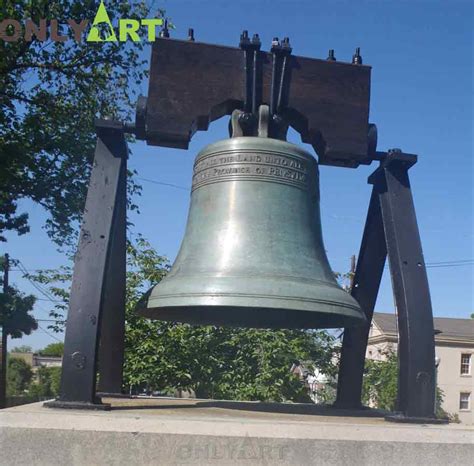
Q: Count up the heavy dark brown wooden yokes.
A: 1